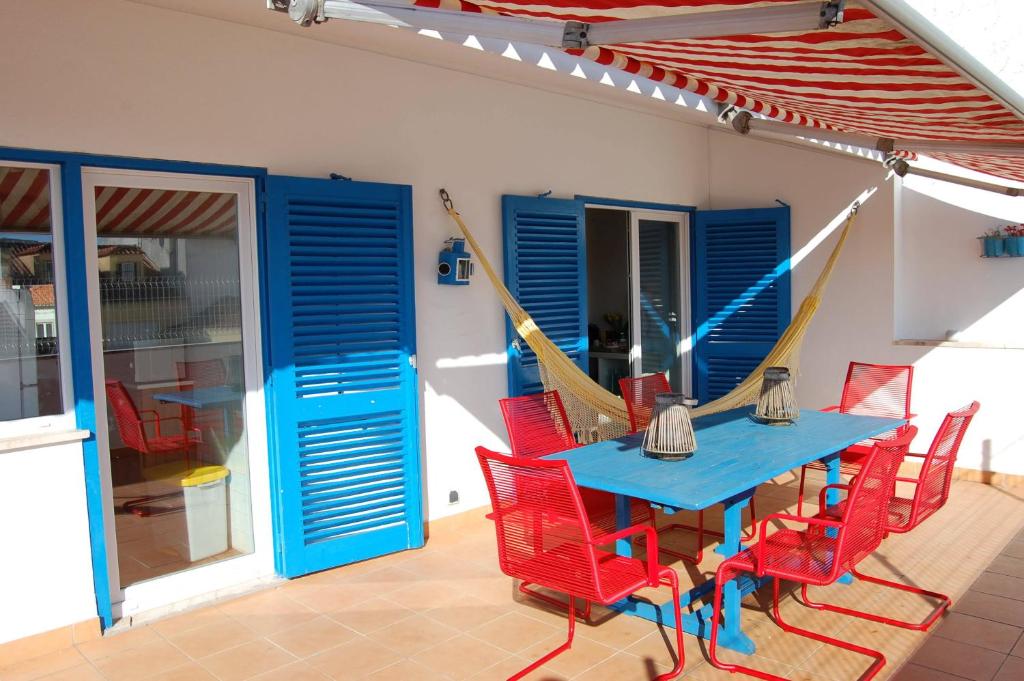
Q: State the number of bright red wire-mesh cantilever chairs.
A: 6